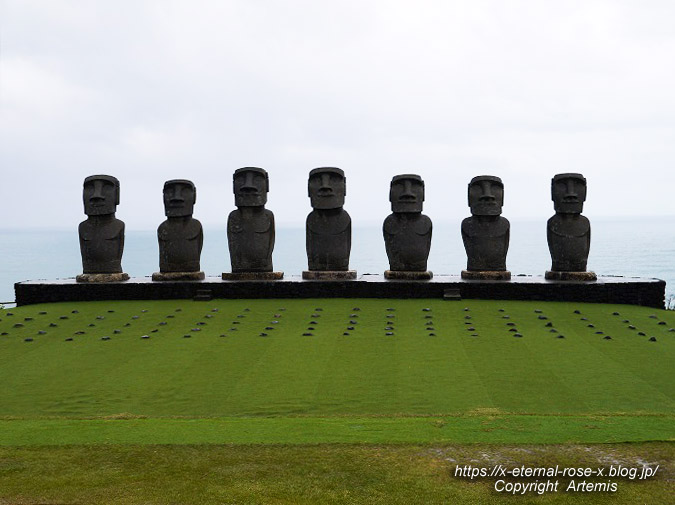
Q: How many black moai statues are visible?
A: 7